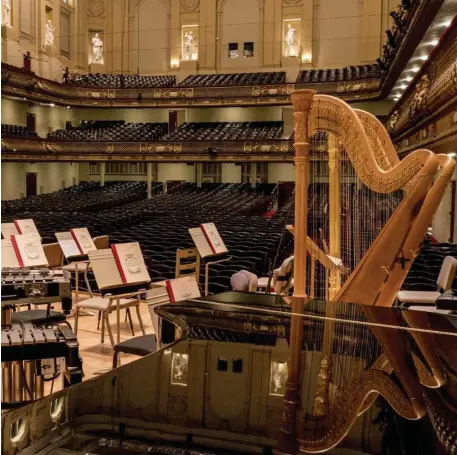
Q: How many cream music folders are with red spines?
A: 6